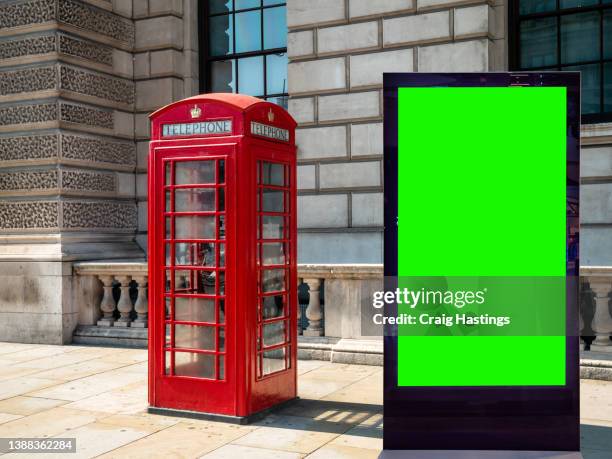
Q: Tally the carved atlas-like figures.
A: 0